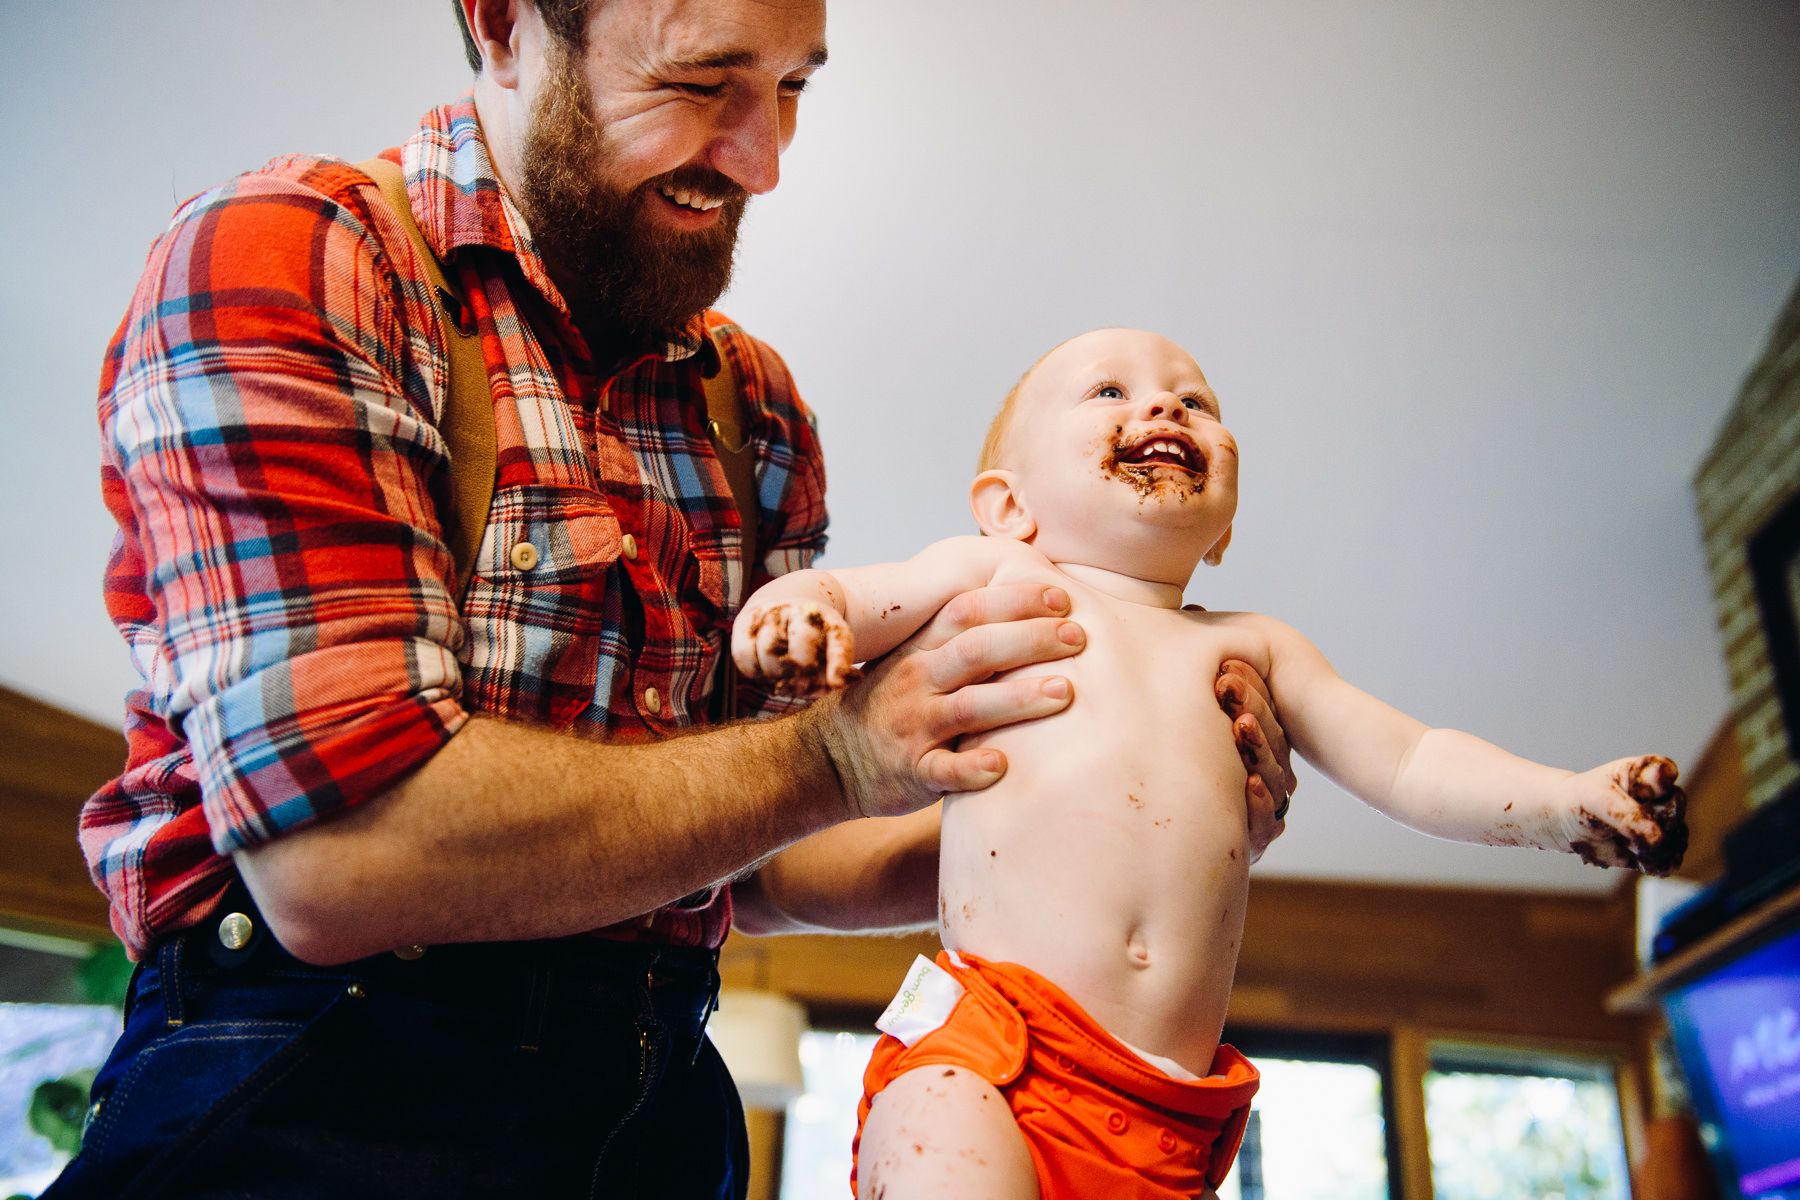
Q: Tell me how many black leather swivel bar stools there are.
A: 0